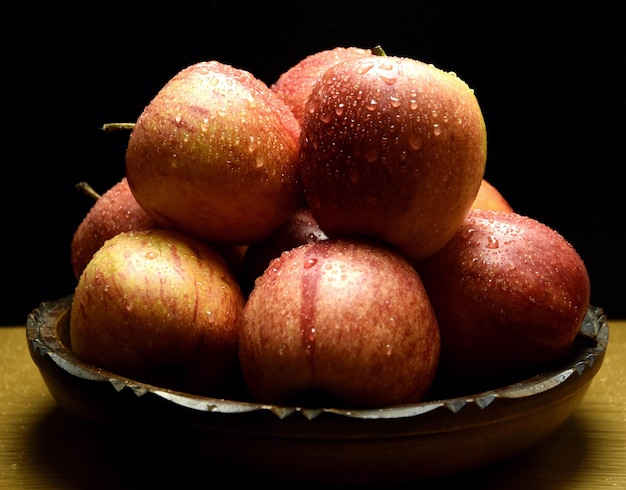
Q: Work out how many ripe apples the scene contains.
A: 9